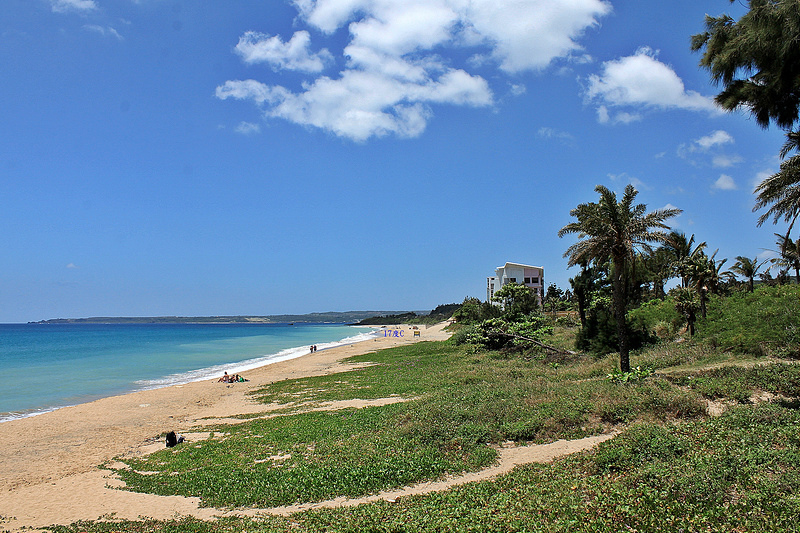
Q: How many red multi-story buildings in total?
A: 0